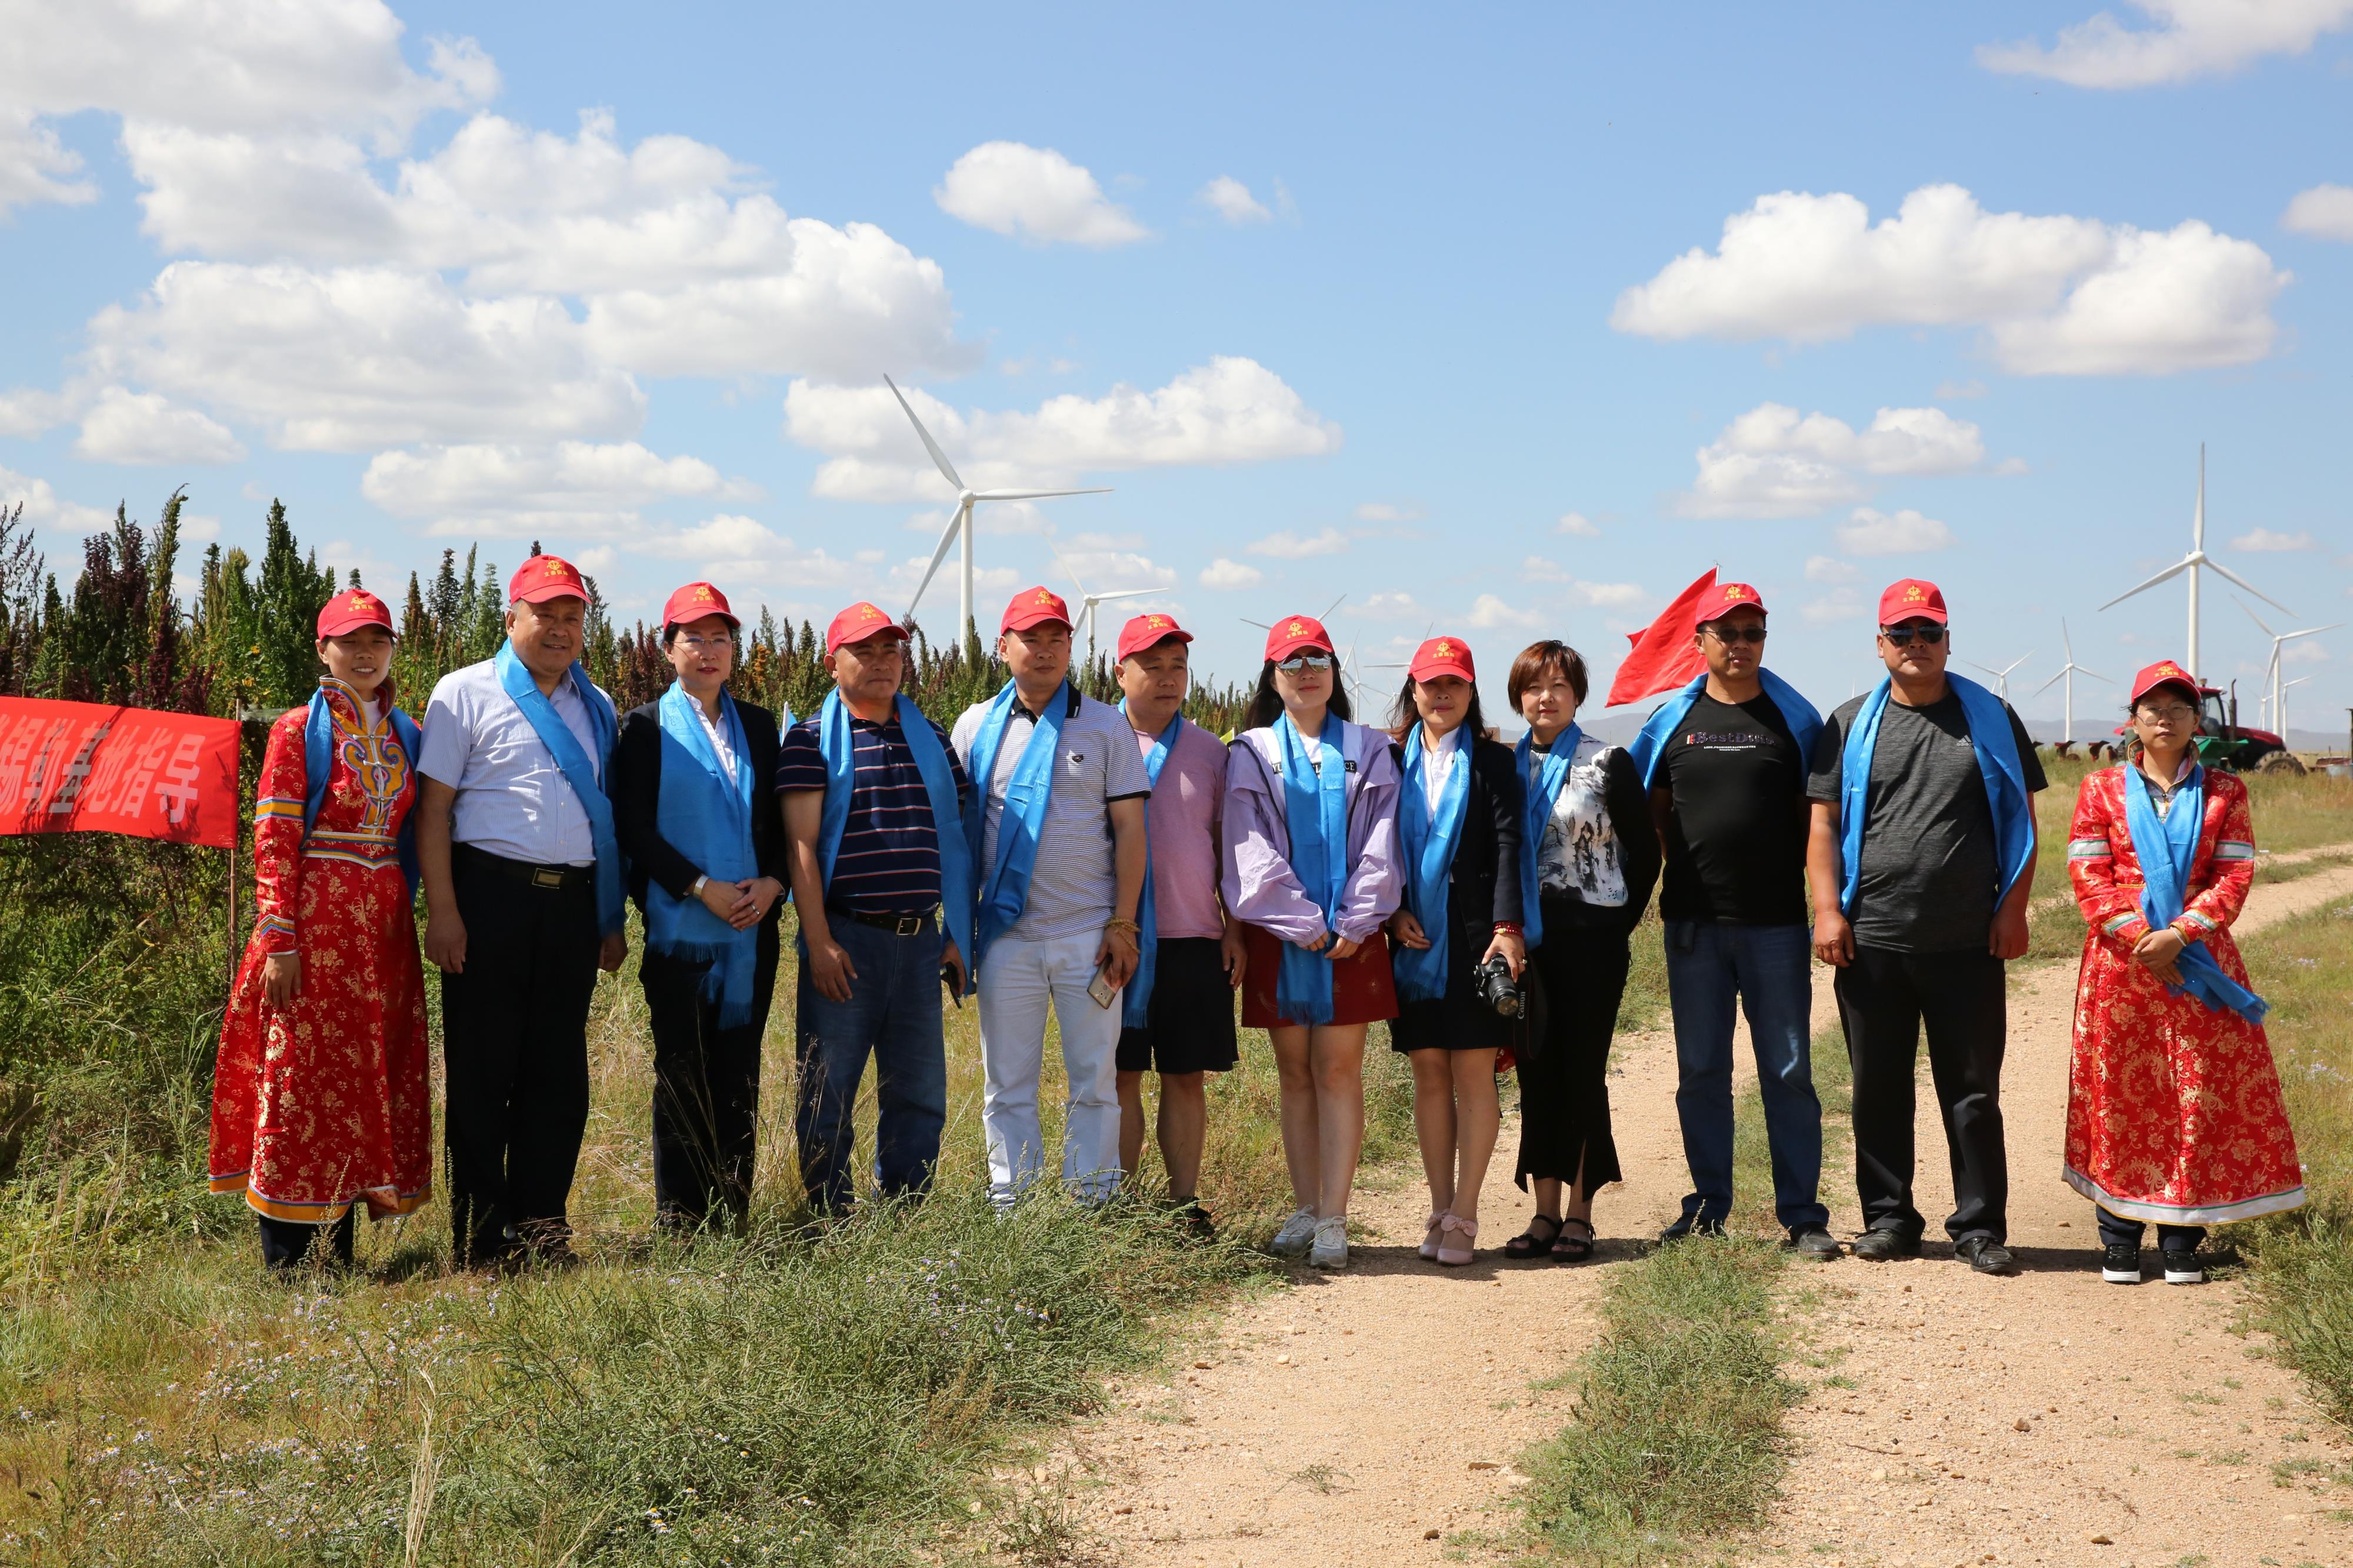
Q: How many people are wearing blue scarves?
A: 12